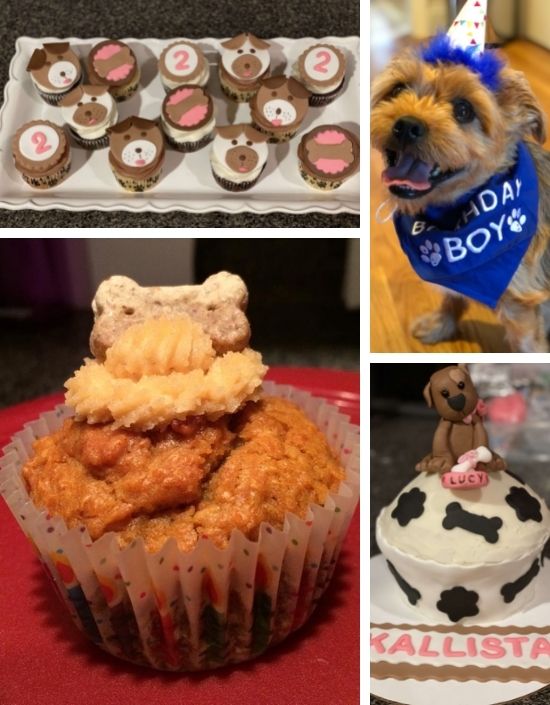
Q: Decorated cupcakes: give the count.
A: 13